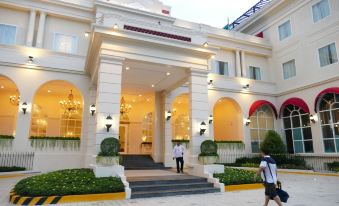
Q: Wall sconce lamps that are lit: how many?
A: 8